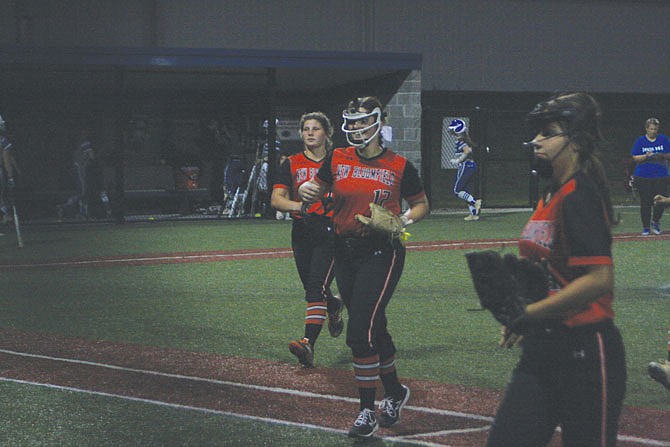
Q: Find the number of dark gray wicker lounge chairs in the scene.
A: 0